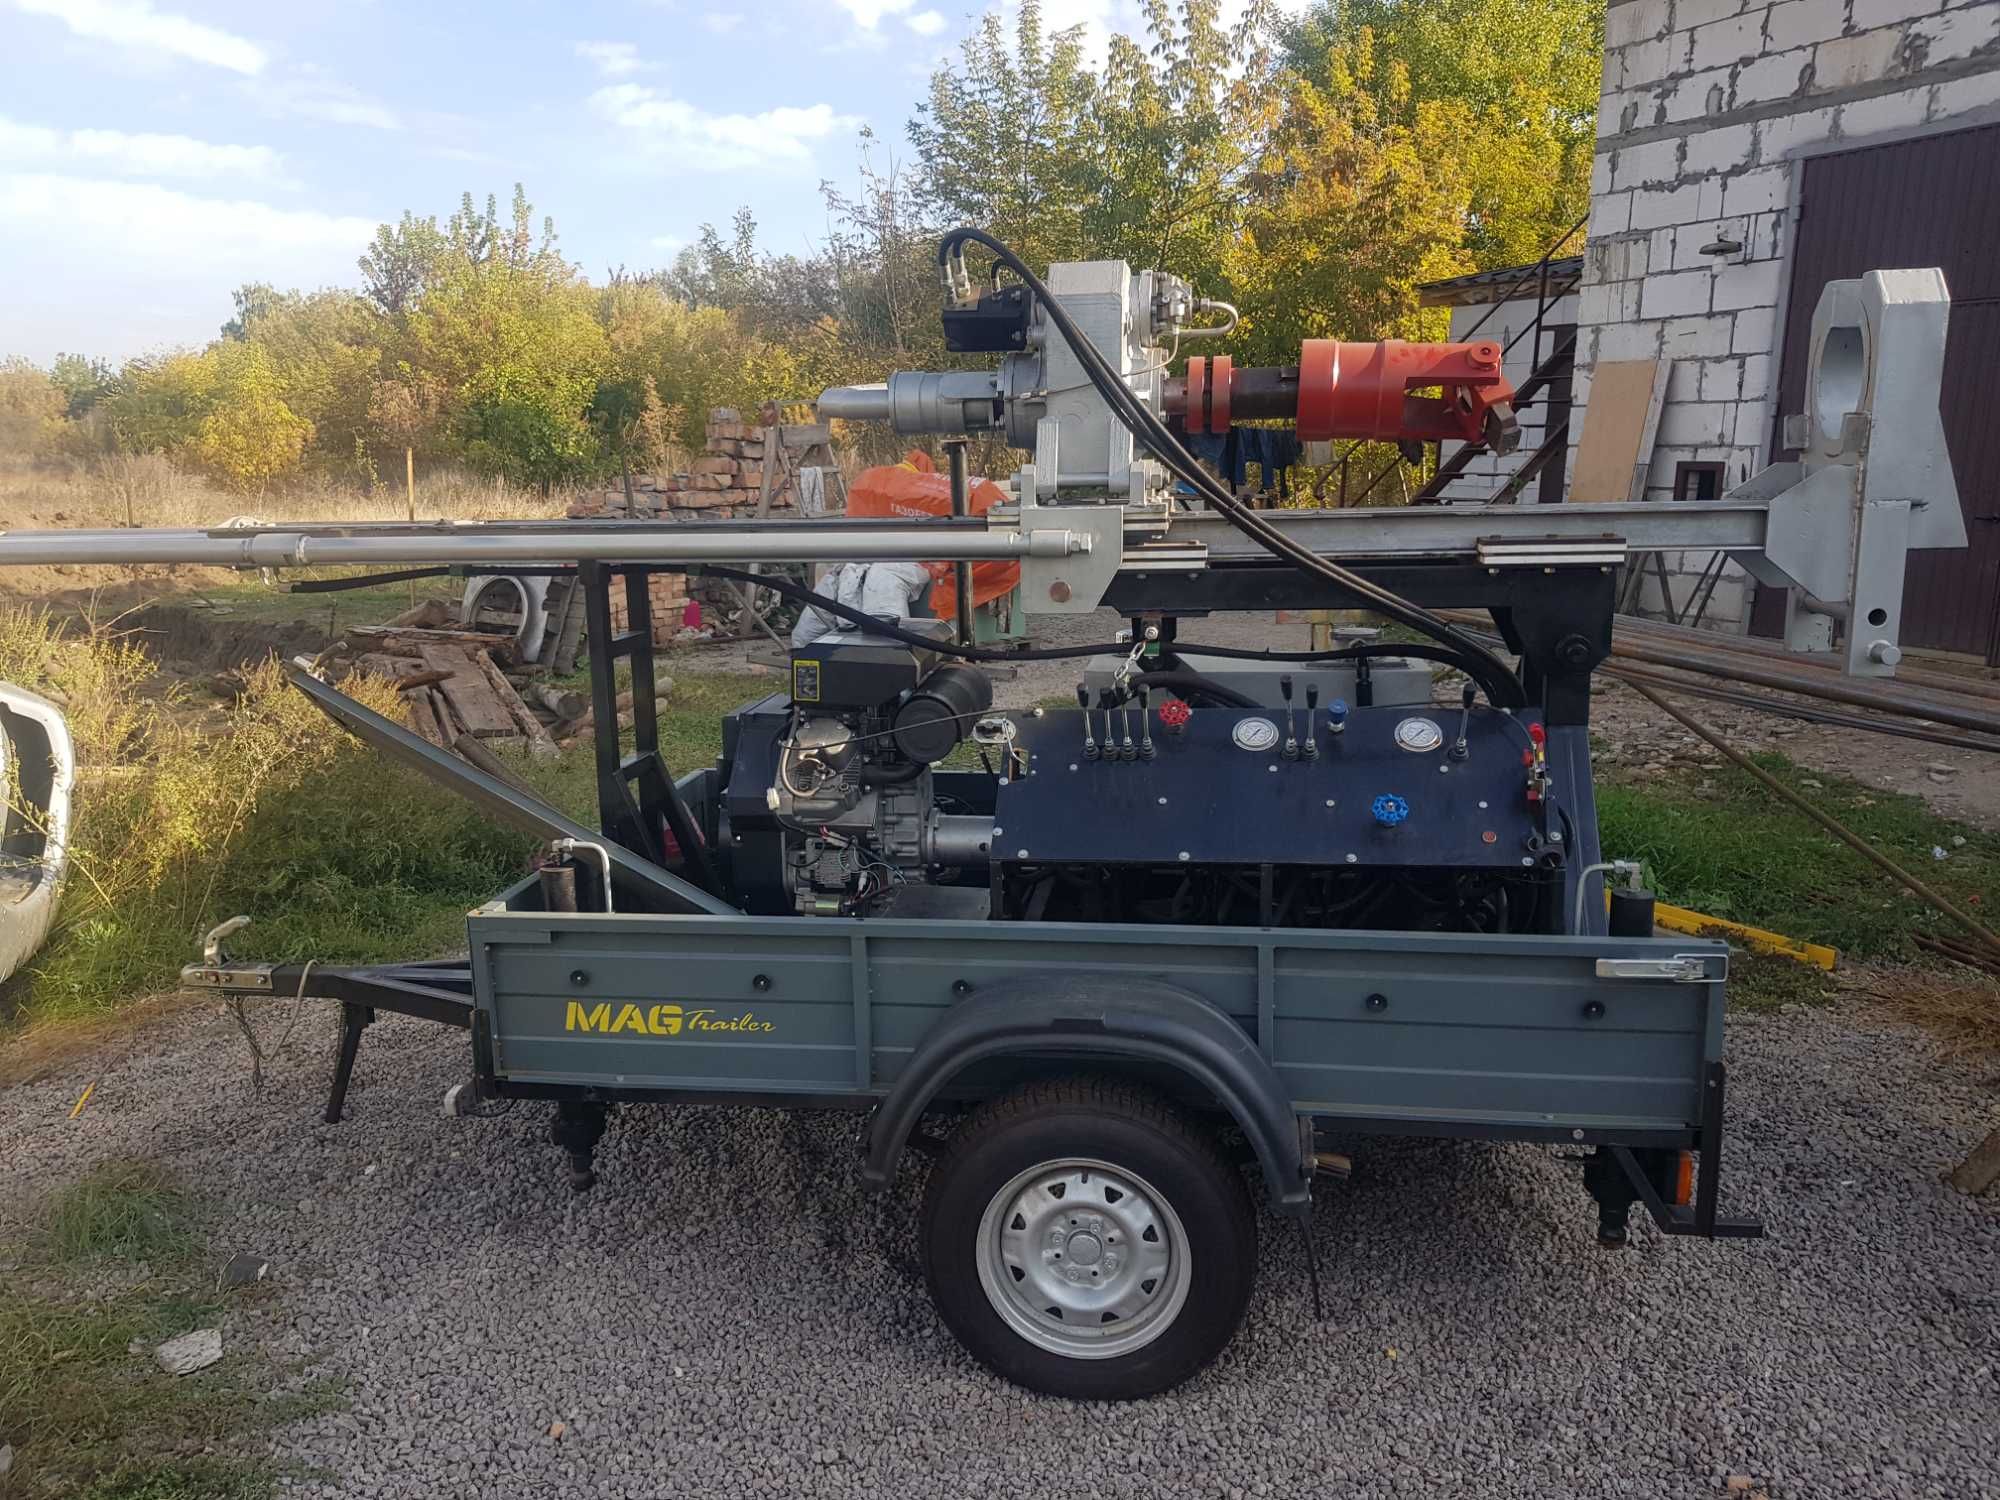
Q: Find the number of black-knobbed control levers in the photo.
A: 7